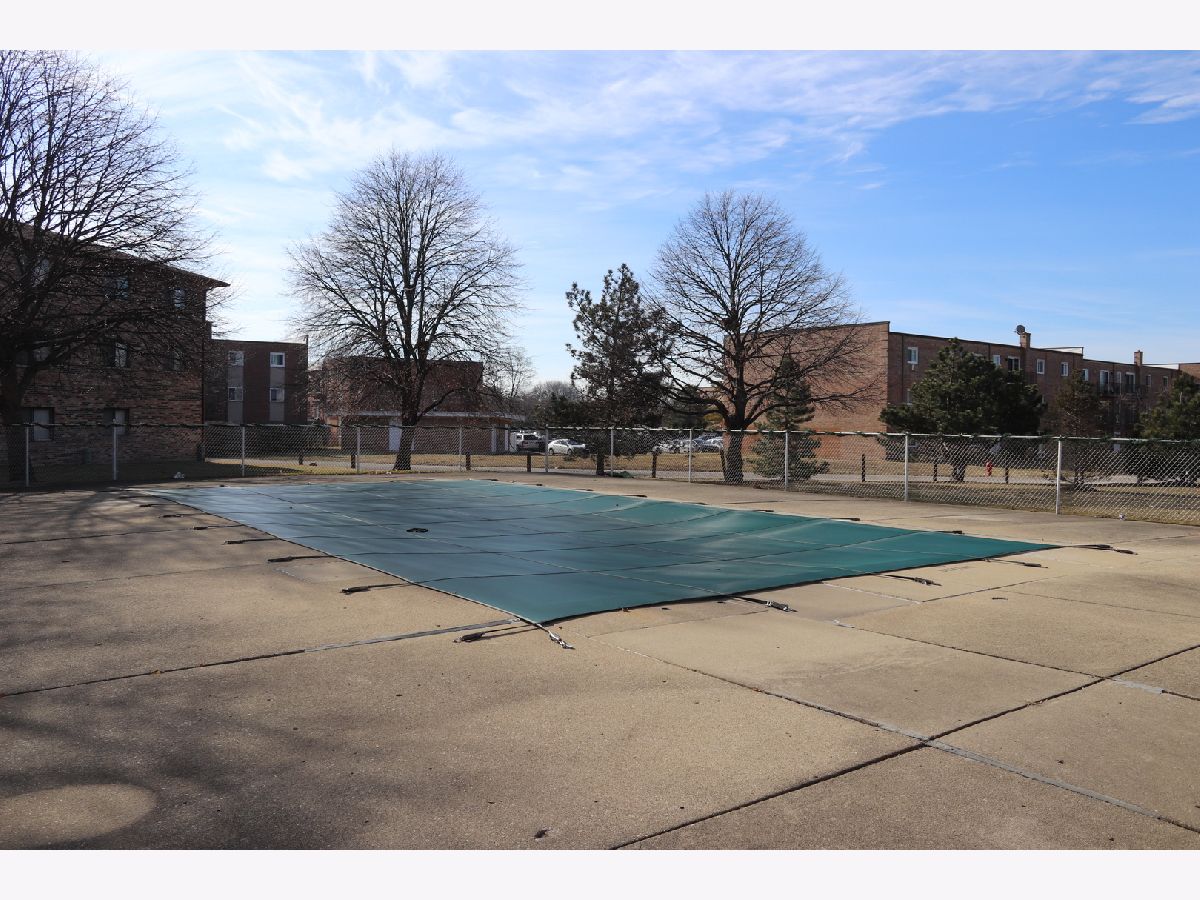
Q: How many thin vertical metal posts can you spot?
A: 11